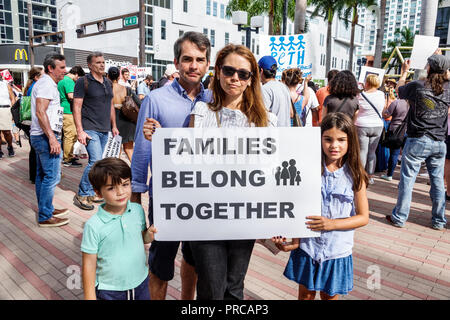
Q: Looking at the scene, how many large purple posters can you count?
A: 0